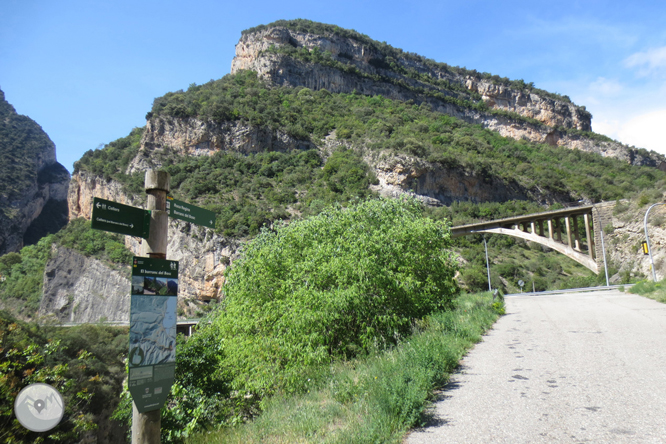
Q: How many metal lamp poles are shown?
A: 3